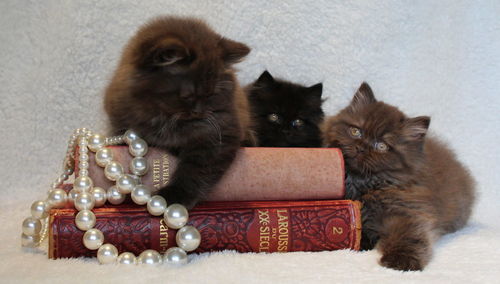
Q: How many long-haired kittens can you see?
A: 3